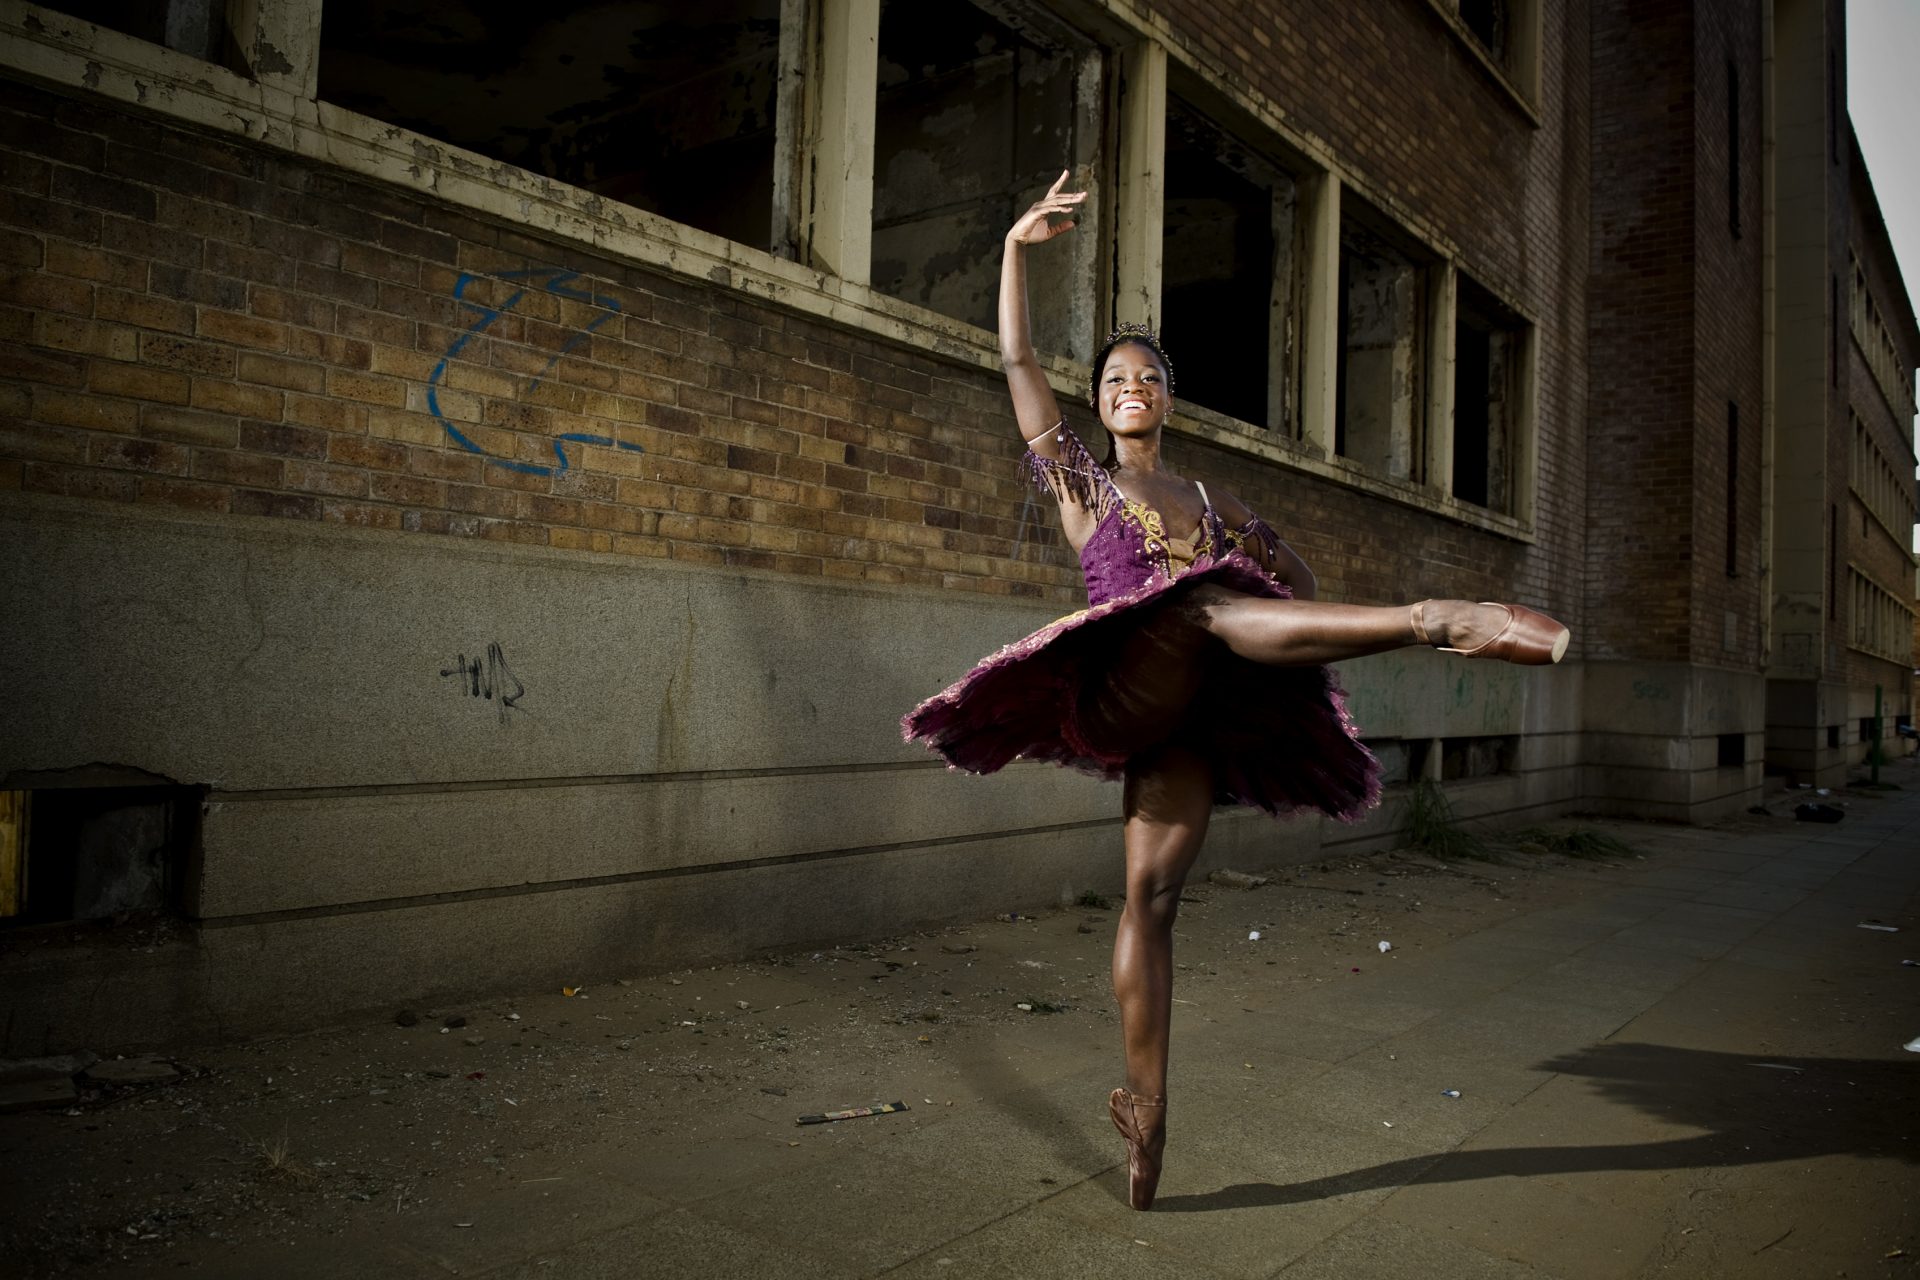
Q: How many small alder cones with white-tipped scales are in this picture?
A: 0